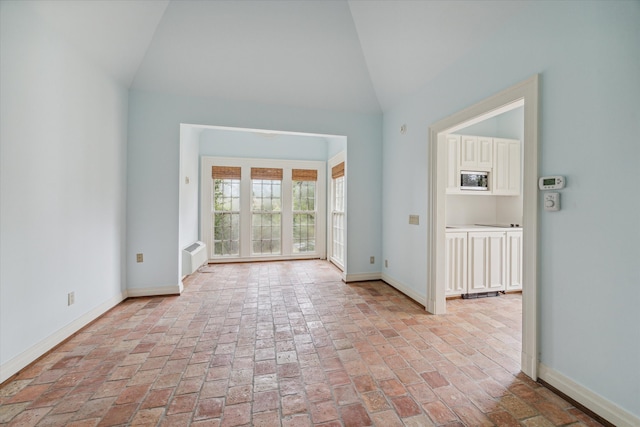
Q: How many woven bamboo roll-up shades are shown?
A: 4